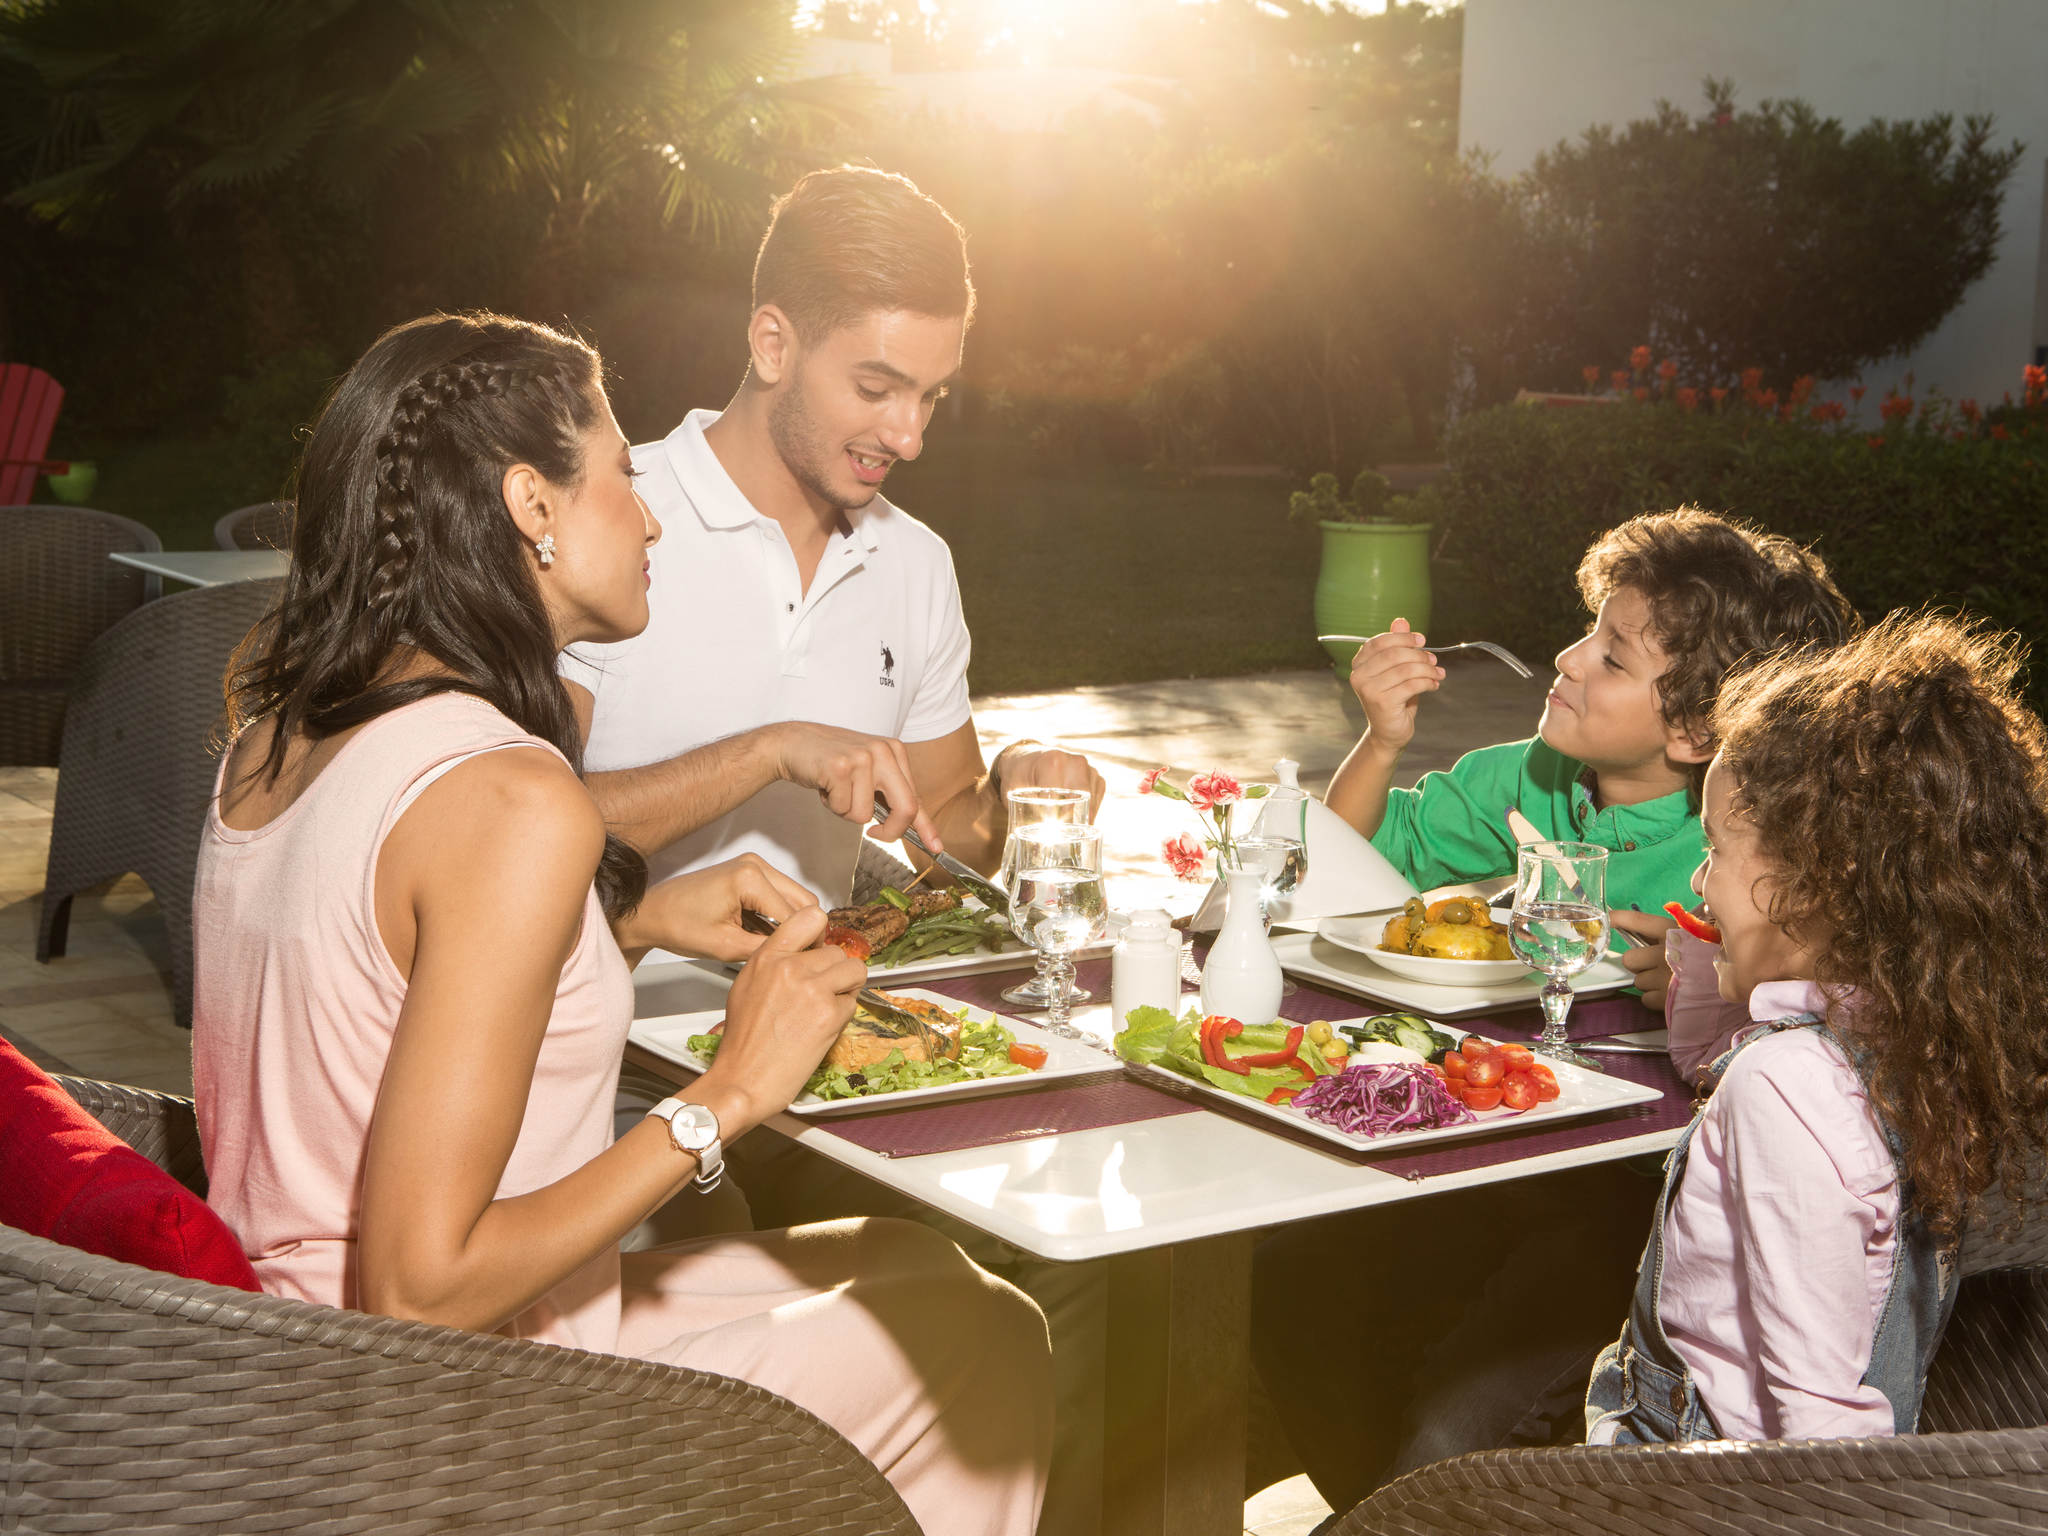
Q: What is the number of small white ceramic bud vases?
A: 1